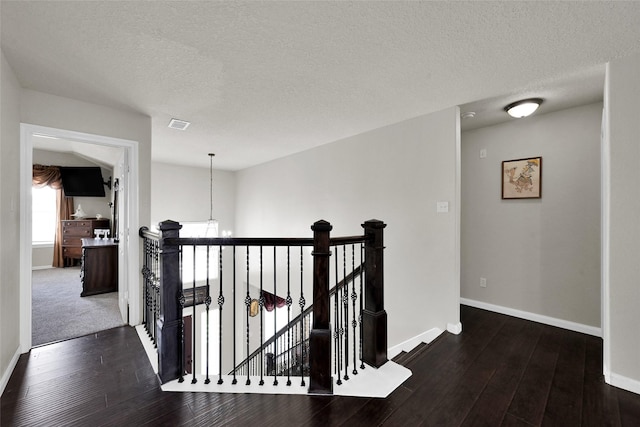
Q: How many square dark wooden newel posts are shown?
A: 3